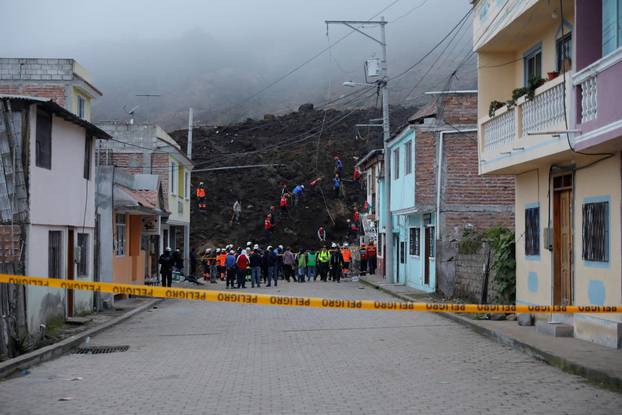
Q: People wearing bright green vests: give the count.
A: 3